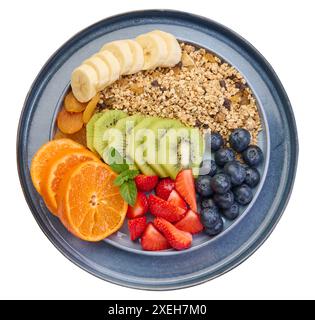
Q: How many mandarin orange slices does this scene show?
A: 3